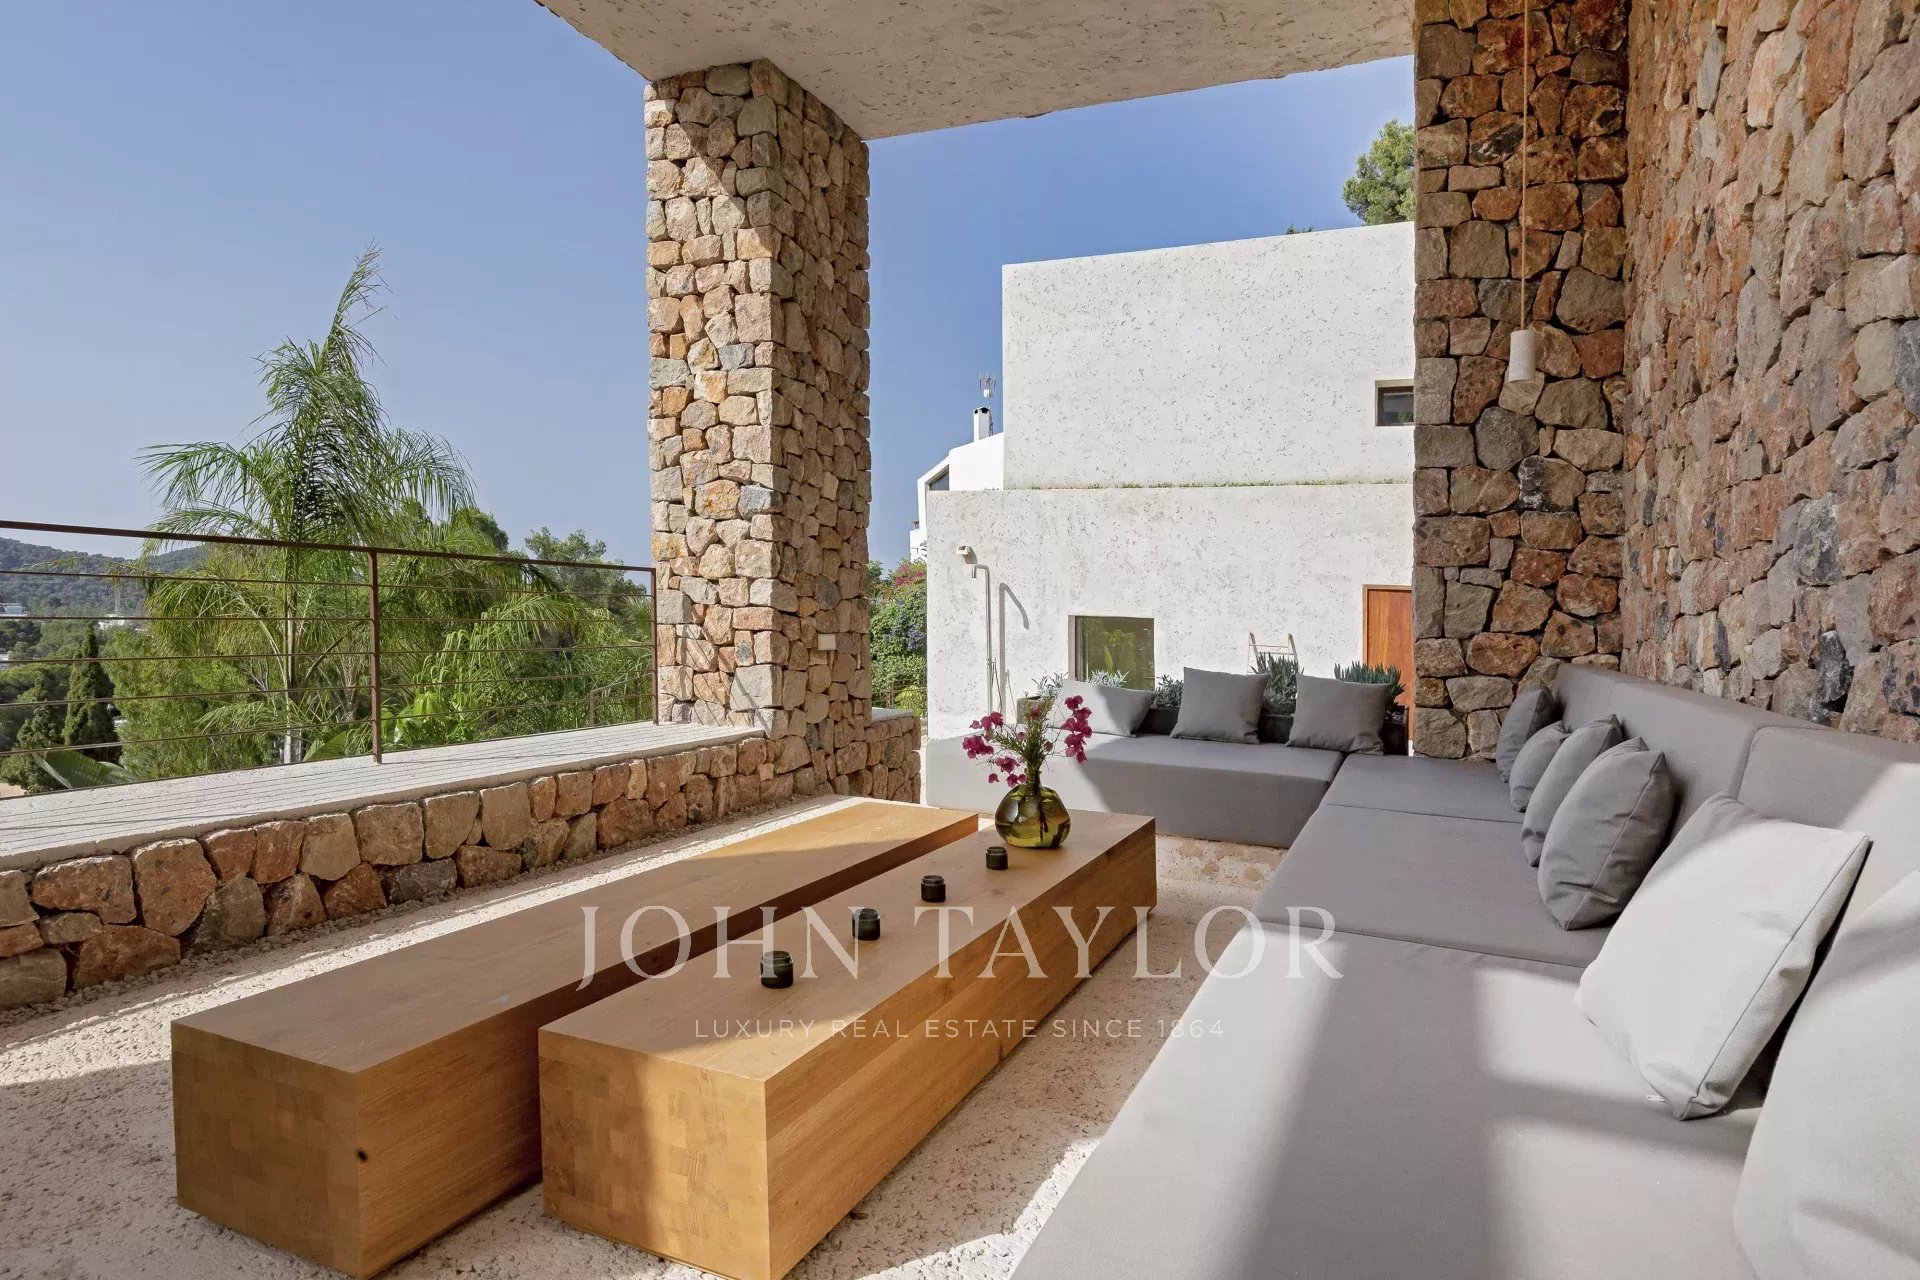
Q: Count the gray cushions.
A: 9